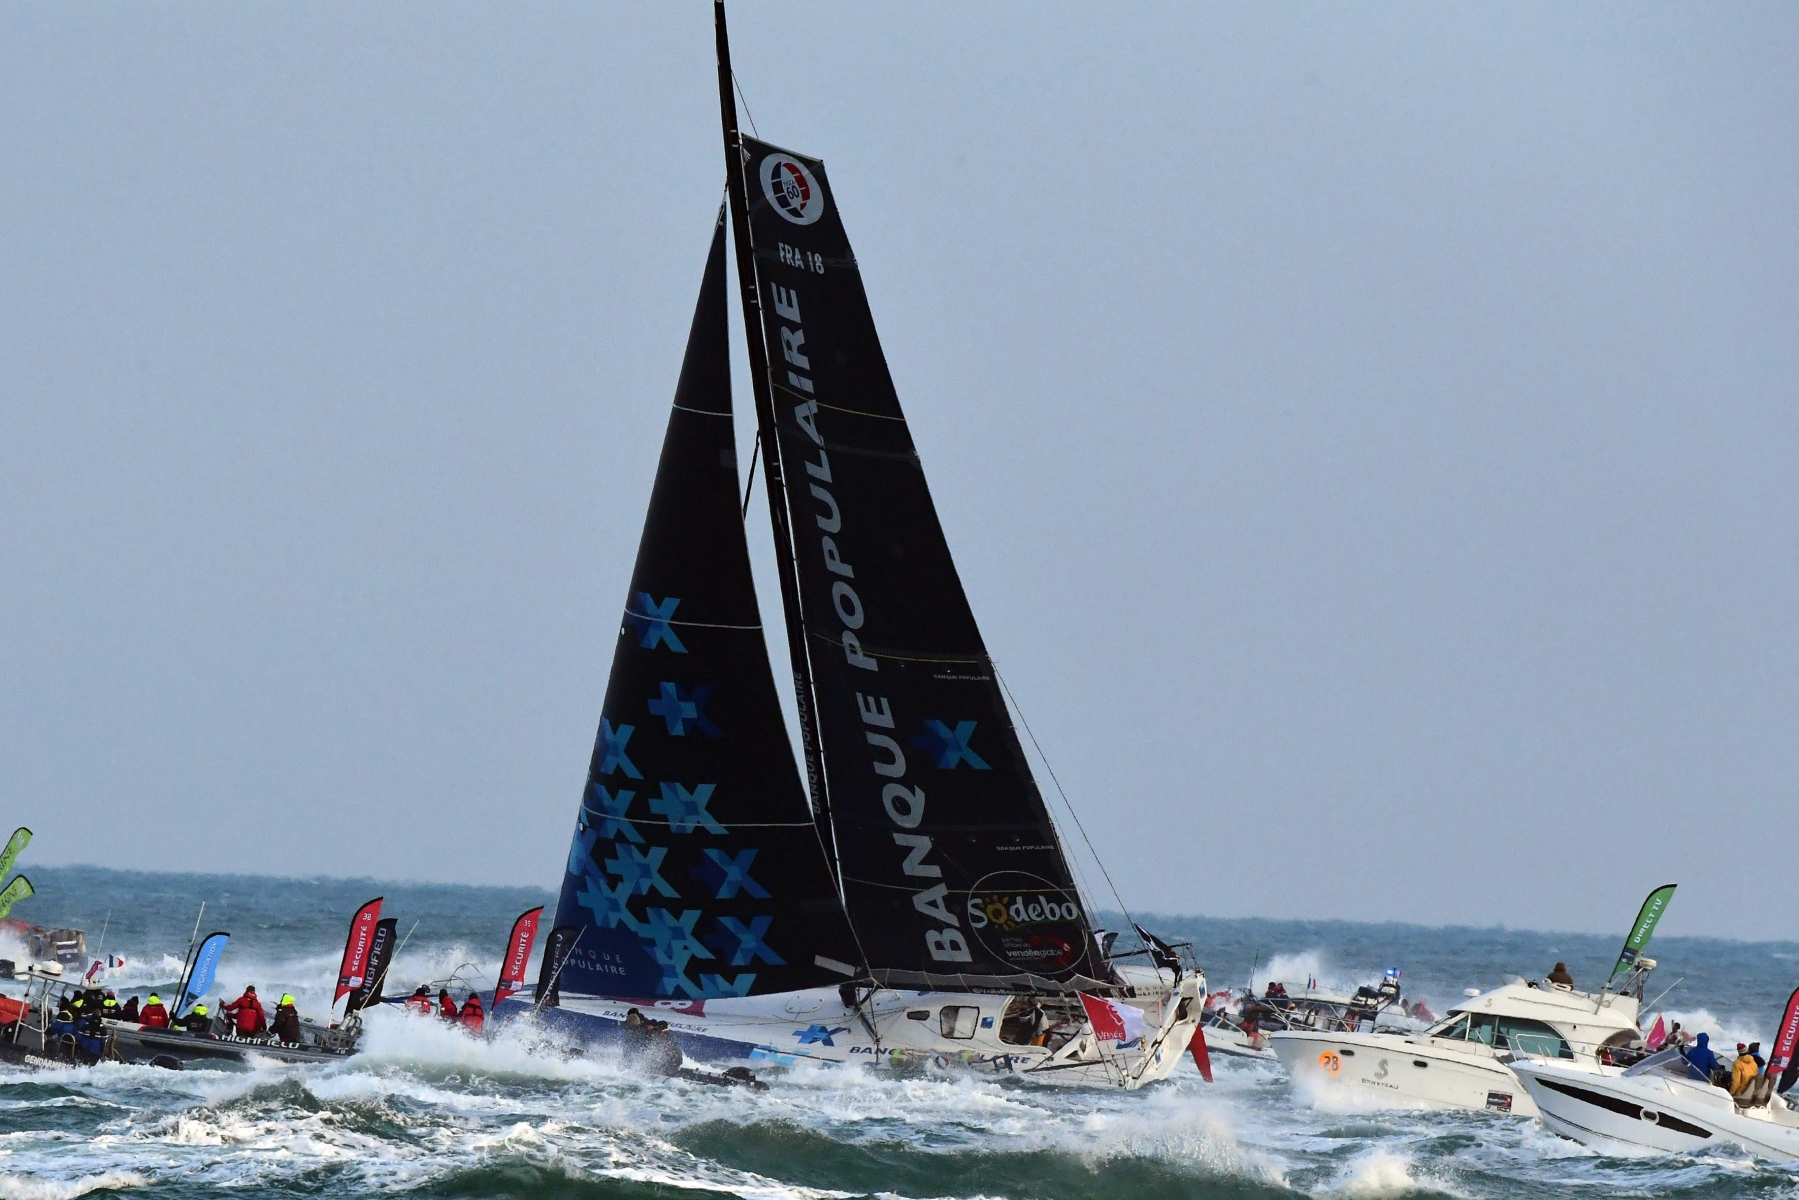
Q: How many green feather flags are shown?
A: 3